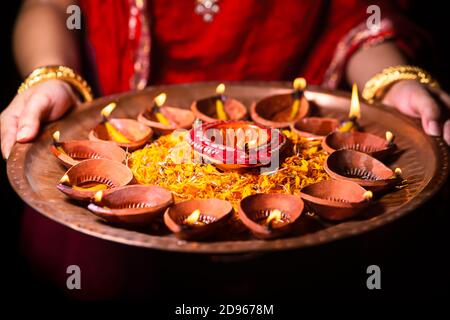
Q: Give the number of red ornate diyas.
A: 1